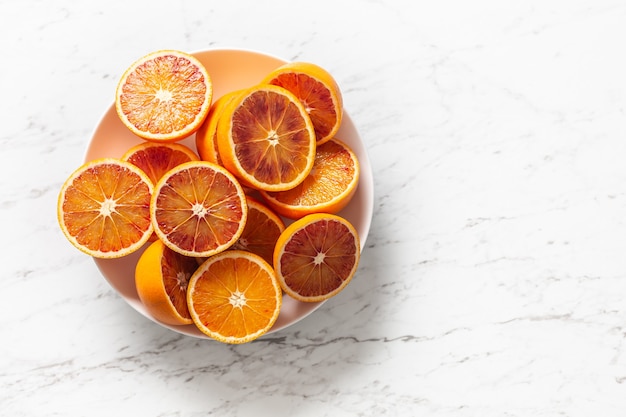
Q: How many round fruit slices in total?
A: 12